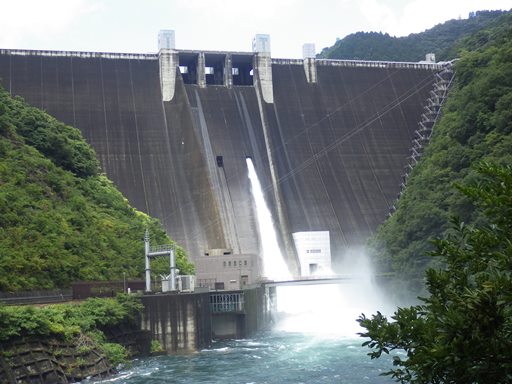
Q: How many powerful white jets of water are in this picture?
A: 1